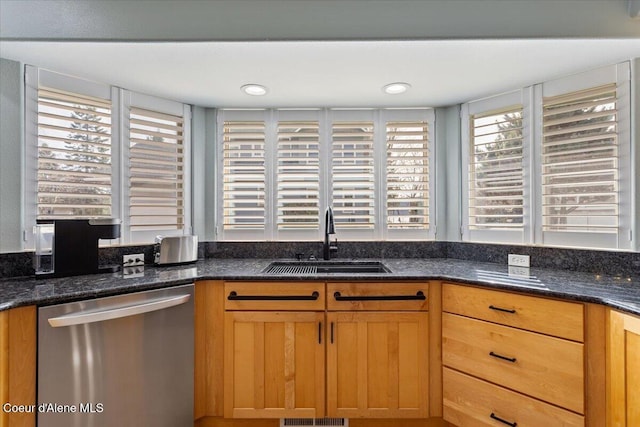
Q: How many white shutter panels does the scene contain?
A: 8